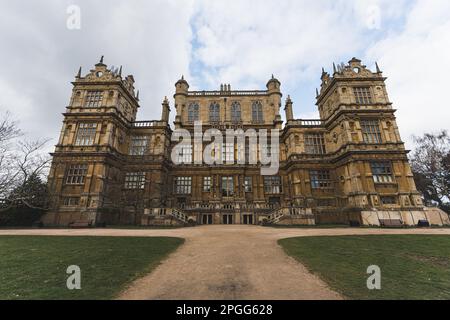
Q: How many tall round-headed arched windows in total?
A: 4